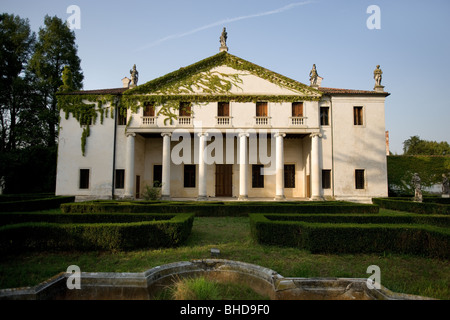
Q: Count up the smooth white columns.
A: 6